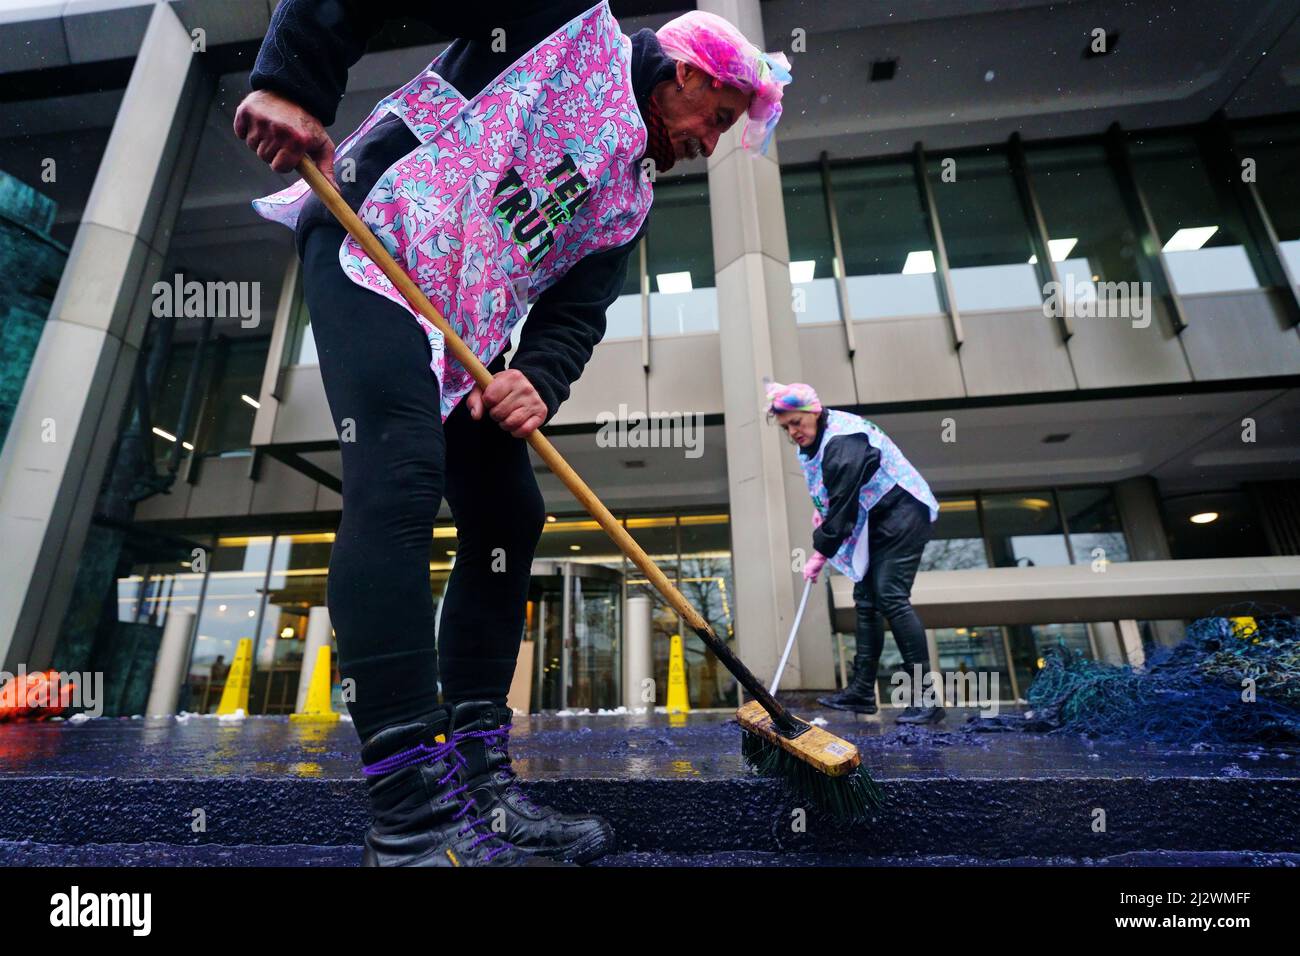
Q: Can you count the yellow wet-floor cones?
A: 3